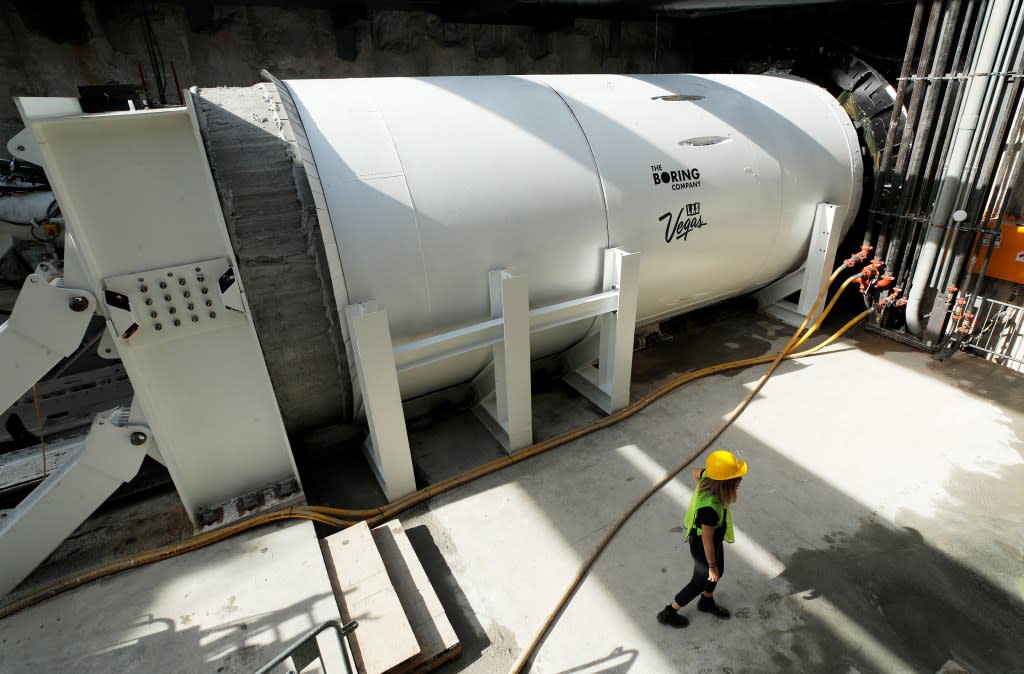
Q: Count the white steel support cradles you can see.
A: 4